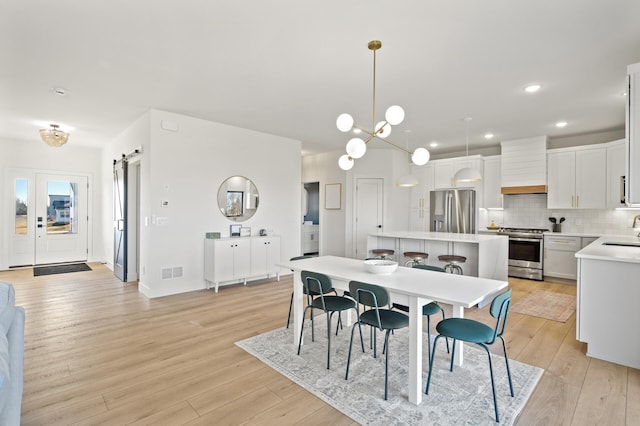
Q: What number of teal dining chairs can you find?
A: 6